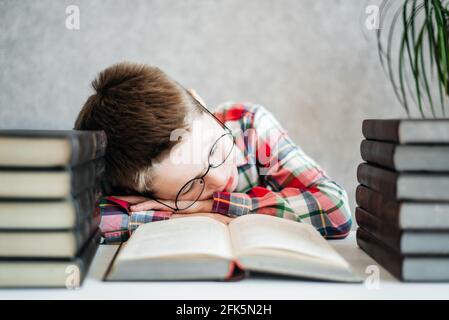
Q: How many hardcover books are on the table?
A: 12